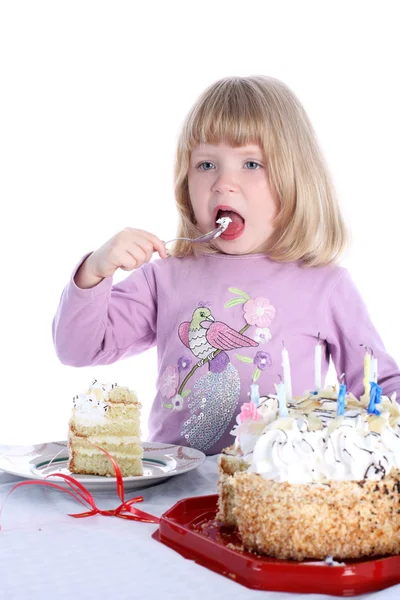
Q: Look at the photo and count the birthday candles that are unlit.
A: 8